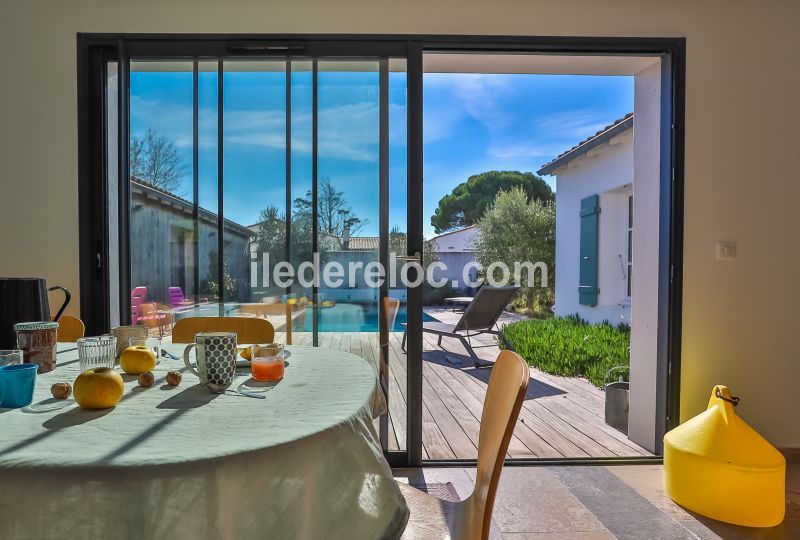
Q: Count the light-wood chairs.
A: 3